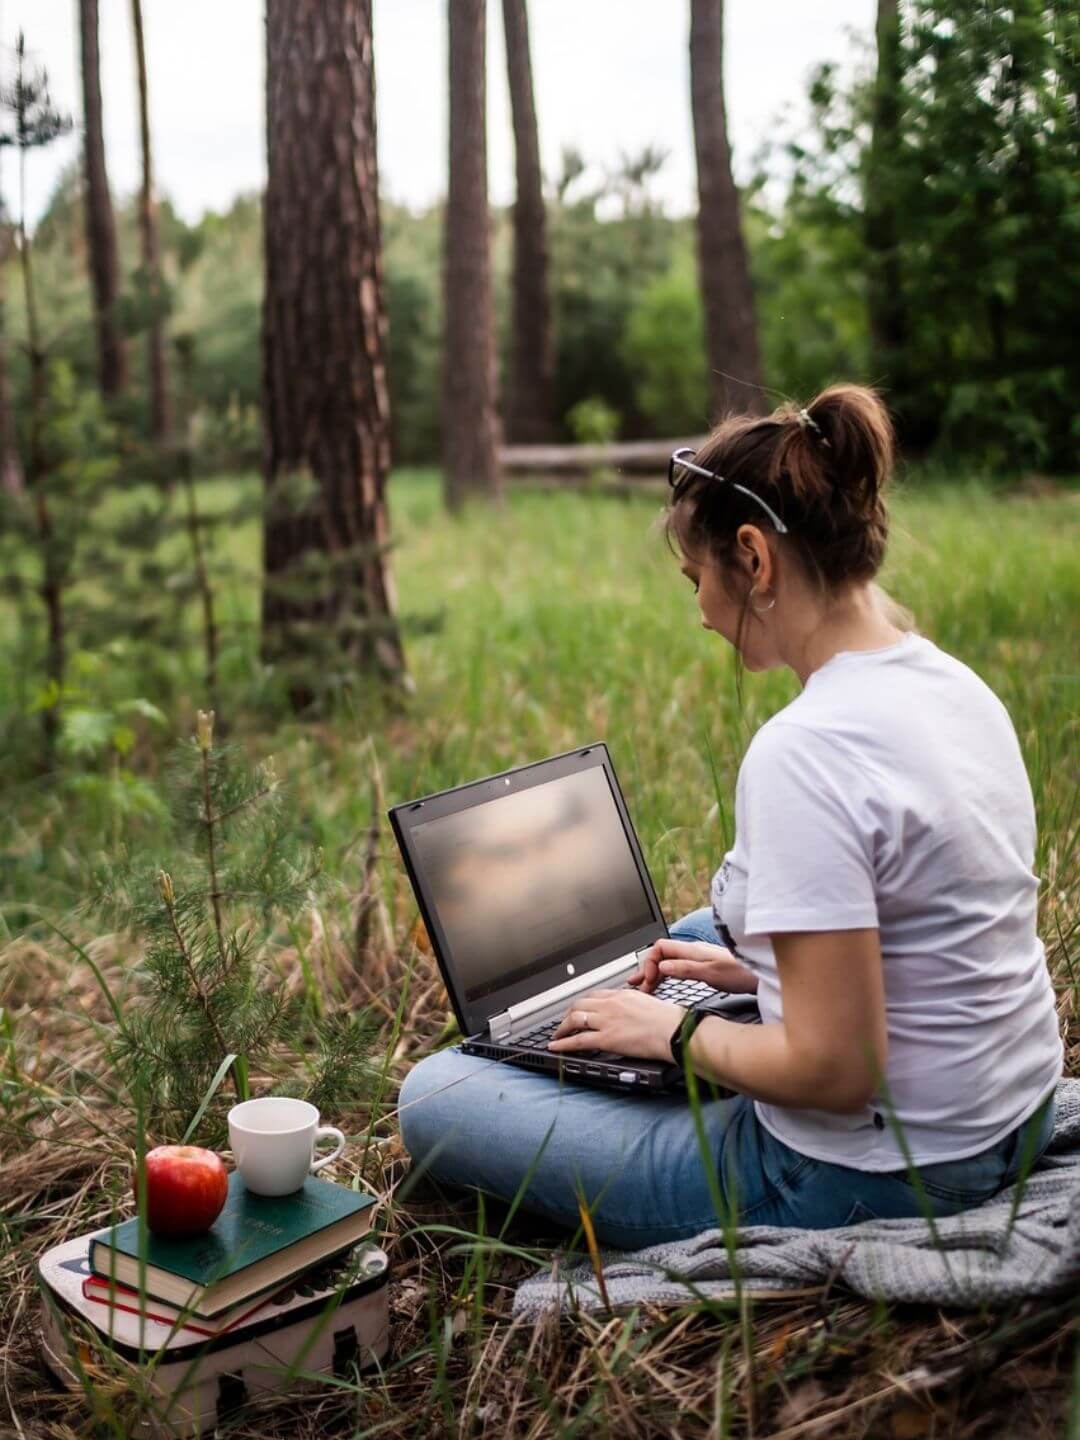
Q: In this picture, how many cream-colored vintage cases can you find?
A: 1